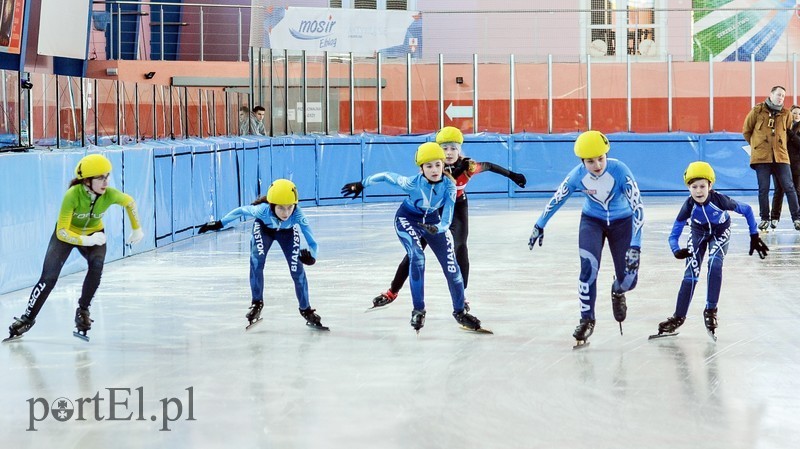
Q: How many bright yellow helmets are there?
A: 6